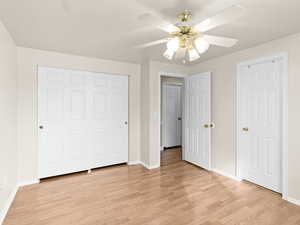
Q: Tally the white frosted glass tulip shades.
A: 4